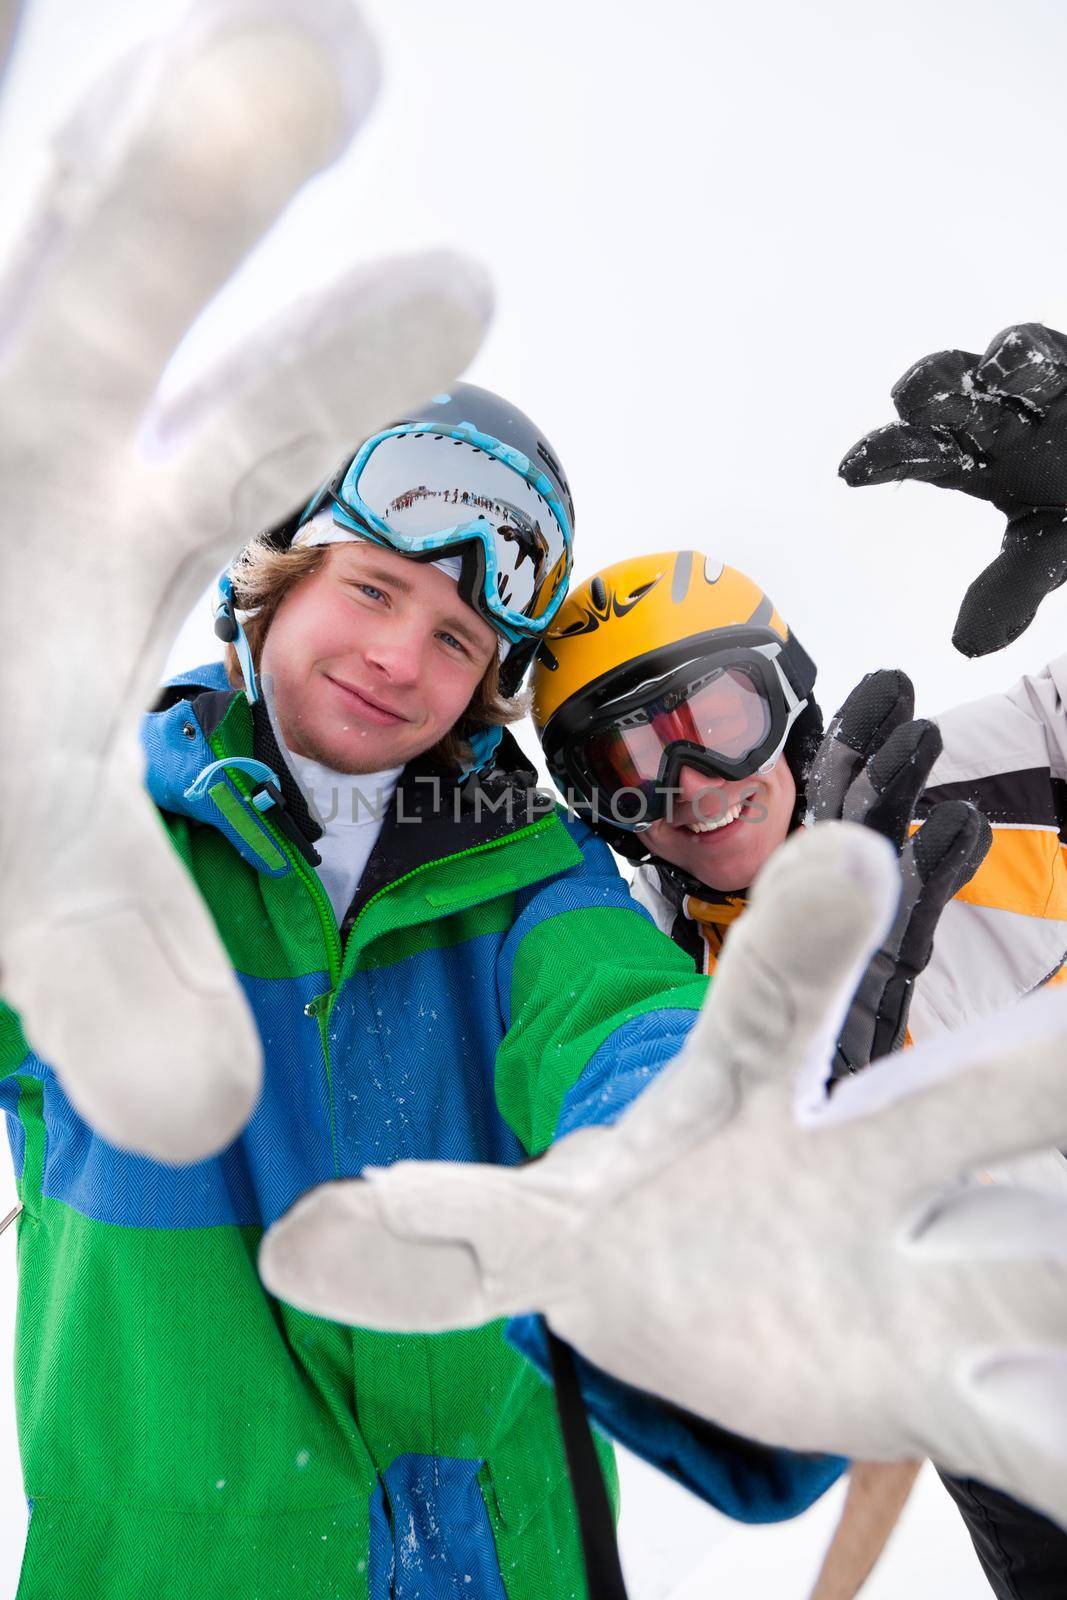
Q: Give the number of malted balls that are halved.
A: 0